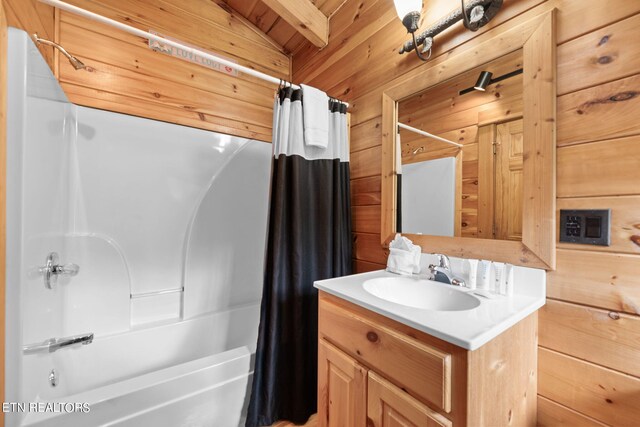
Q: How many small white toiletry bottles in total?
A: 4